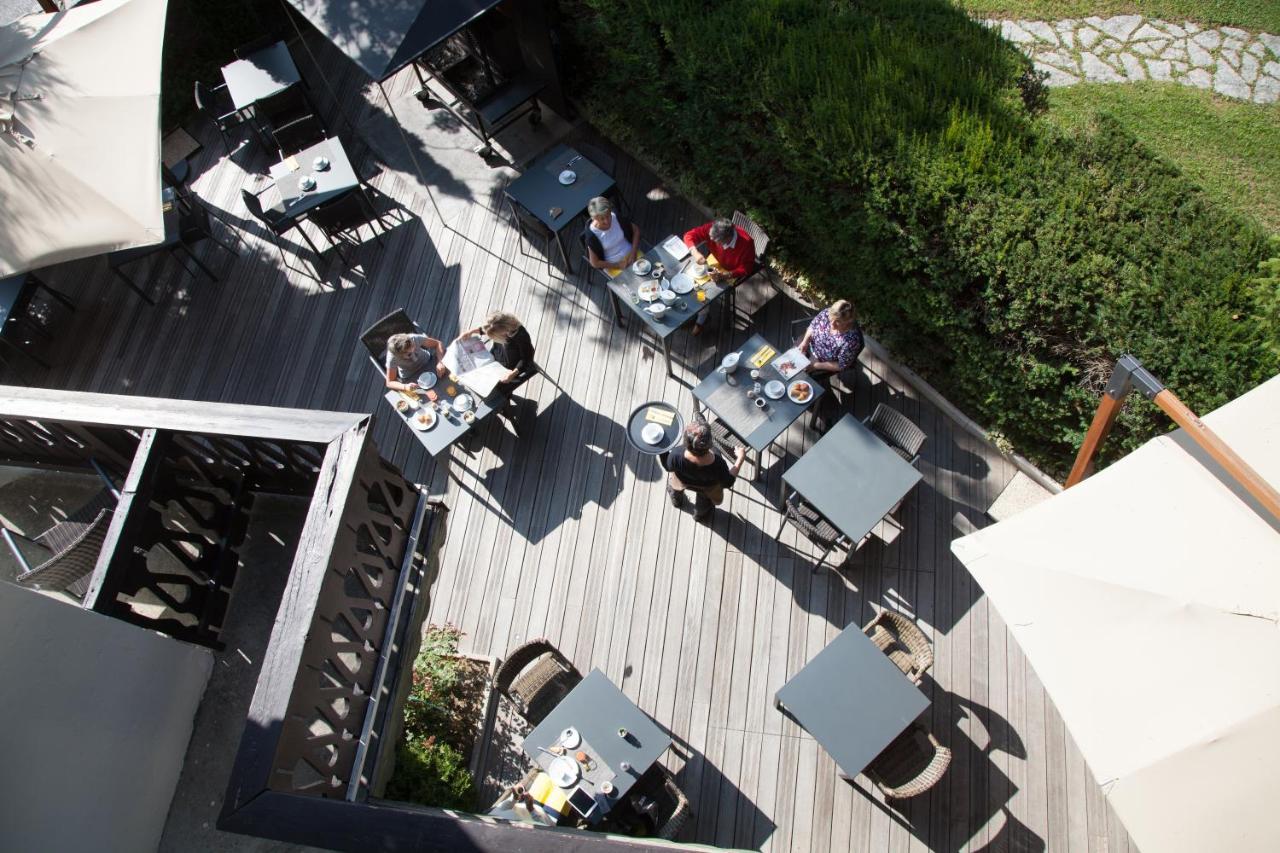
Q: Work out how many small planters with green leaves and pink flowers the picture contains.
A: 1